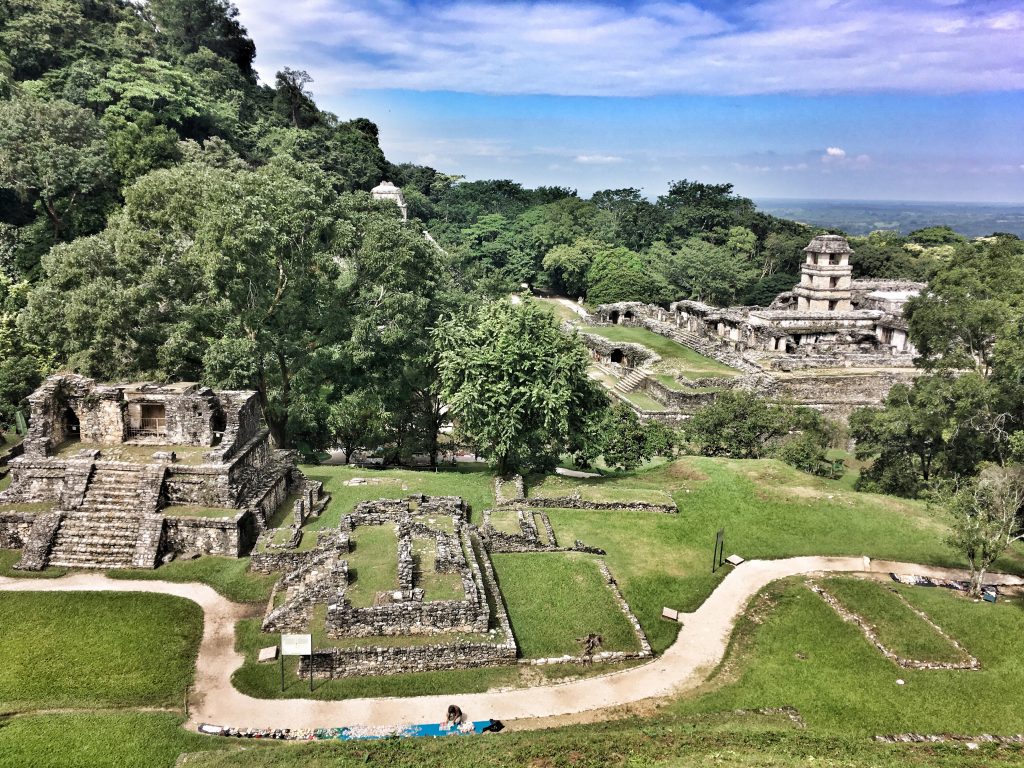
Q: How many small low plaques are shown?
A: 3